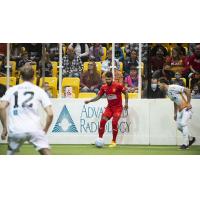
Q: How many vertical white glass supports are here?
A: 4